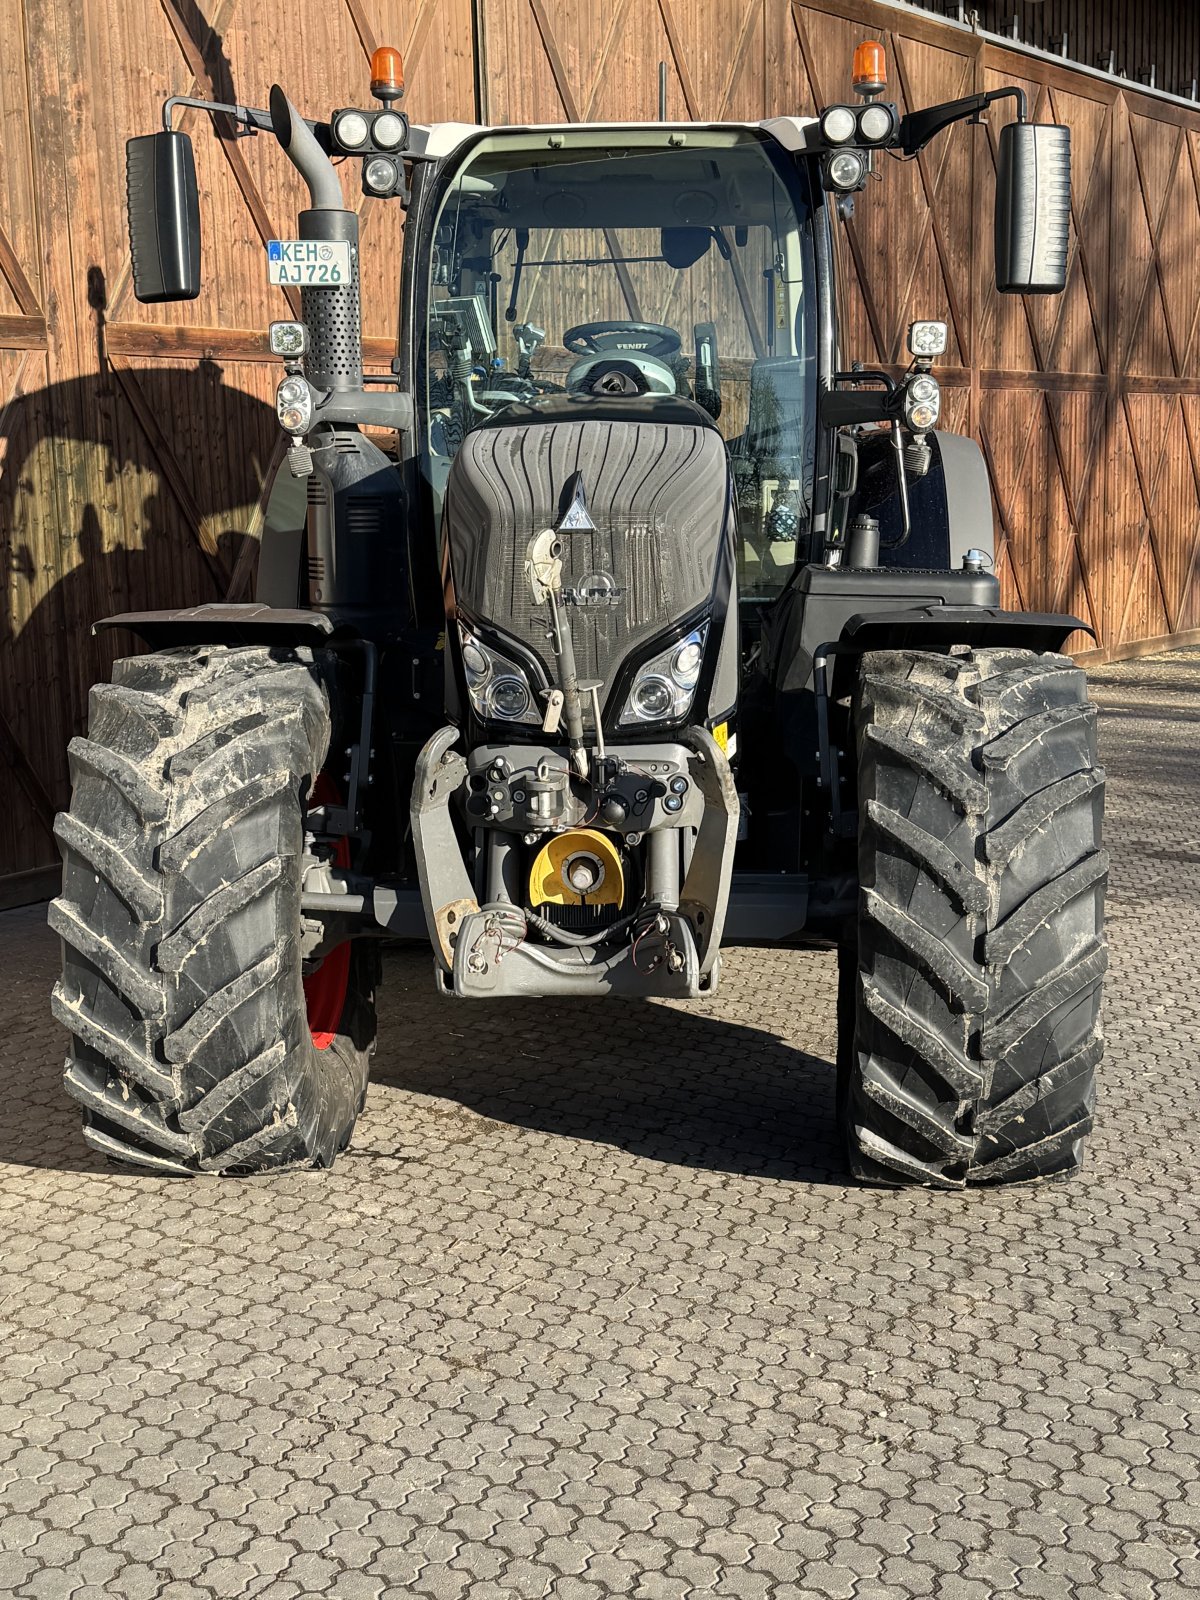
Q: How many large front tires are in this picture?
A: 2